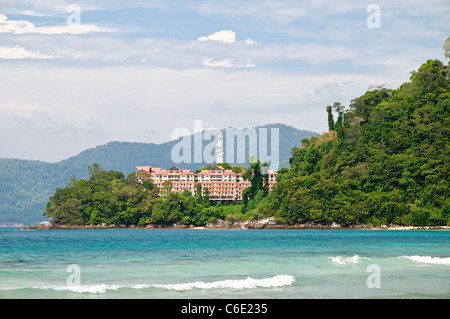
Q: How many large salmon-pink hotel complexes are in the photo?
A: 1